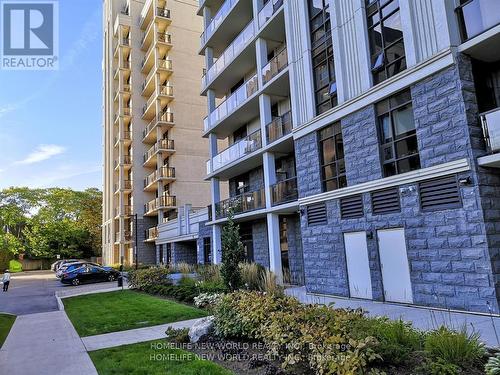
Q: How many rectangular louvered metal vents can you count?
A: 4